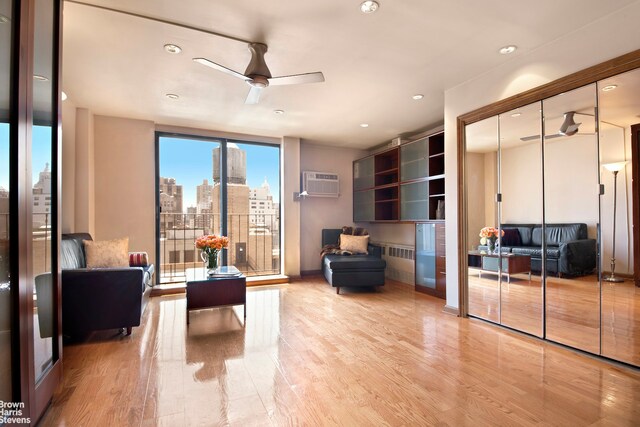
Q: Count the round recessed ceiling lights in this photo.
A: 7